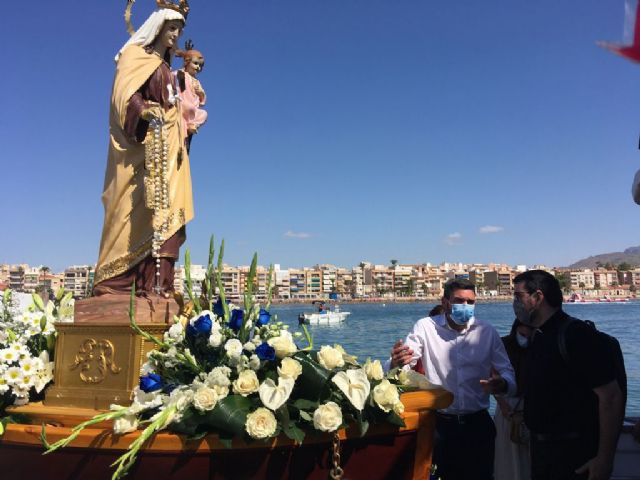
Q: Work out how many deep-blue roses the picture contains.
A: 6